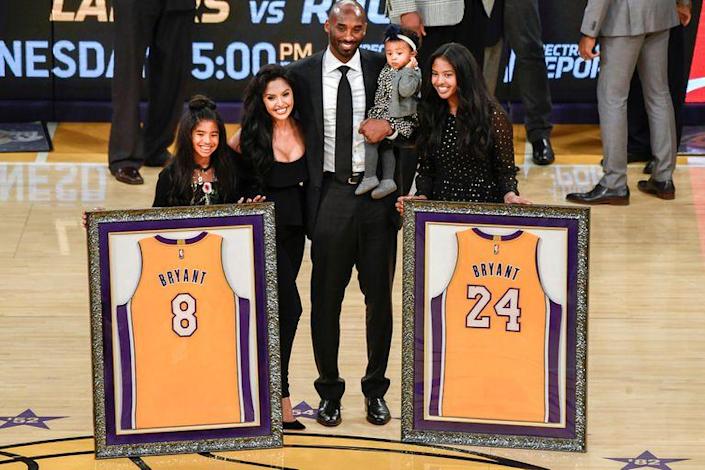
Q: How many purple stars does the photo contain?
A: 3